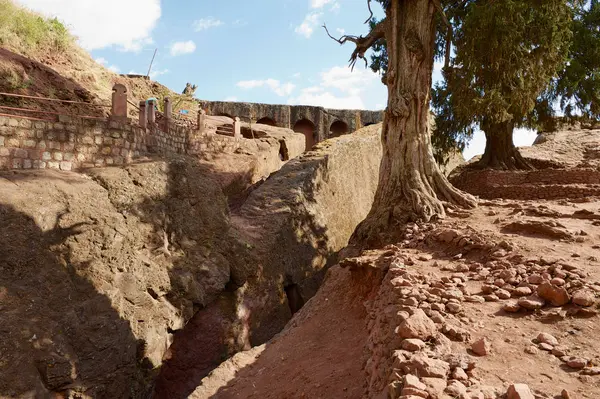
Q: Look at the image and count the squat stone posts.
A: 6